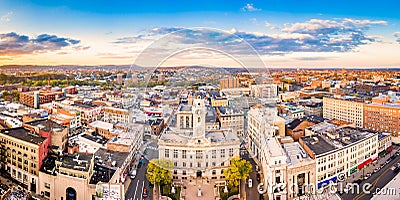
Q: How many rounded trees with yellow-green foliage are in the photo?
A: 2